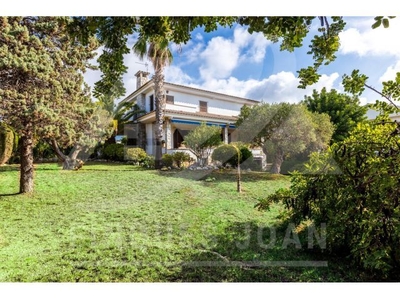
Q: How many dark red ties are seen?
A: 0